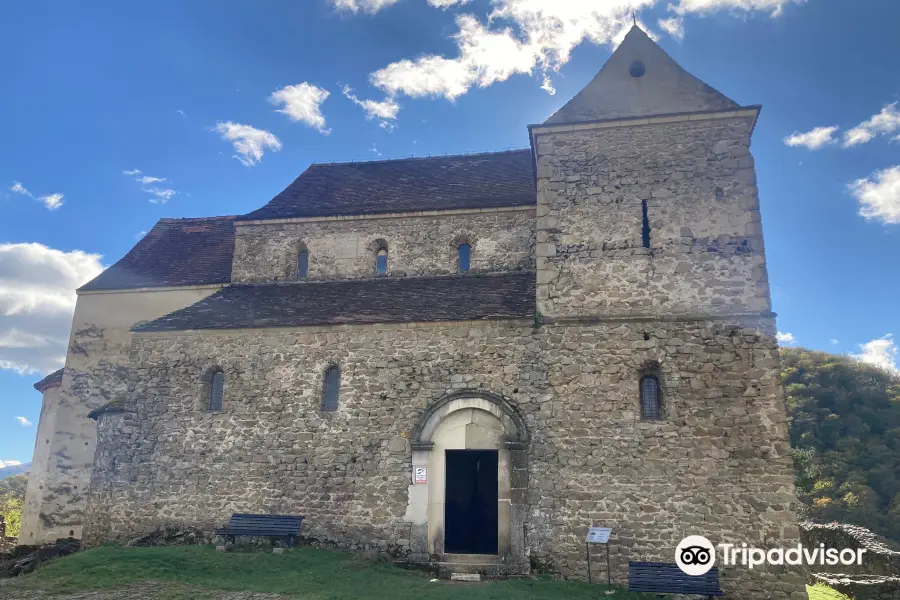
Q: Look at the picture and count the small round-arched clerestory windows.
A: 3